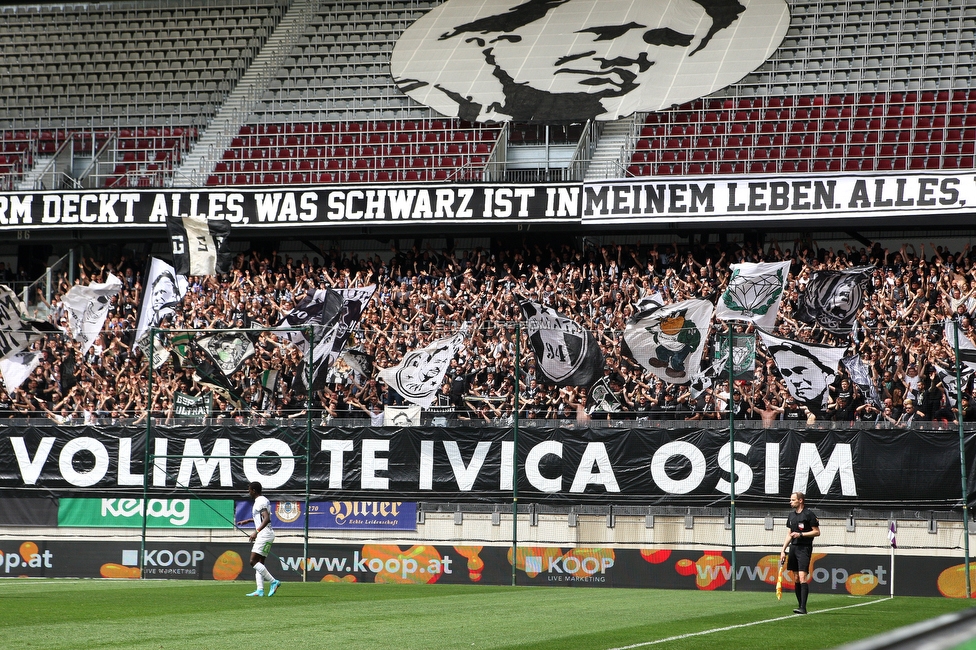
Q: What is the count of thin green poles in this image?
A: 5